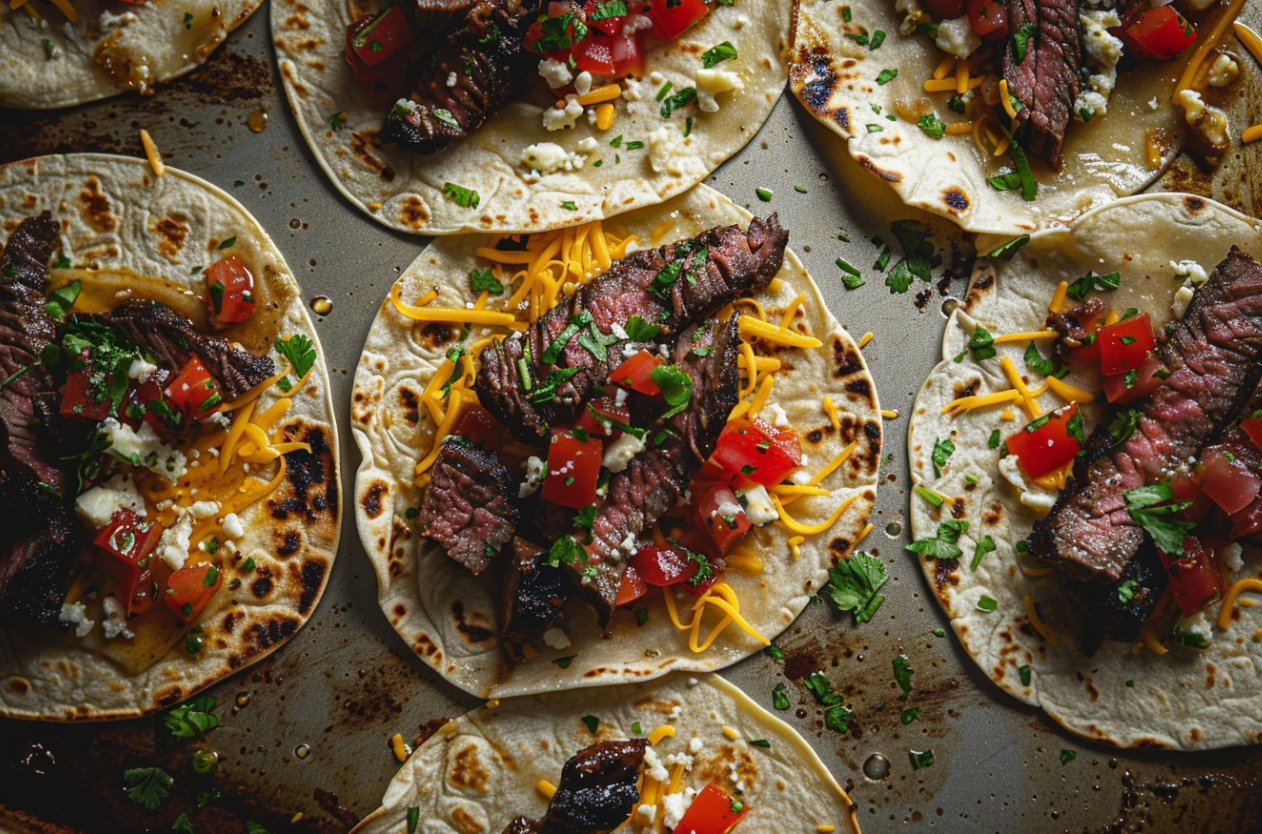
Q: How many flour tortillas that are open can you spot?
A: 7